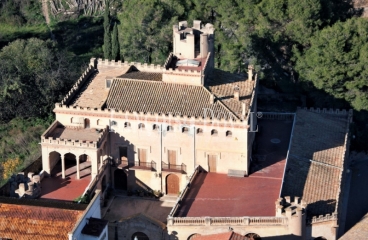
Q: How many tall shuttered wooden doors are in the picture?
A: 3